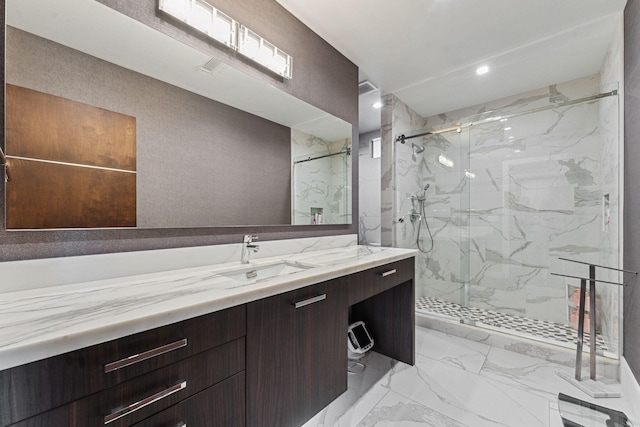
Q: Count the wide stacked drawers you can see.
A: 3